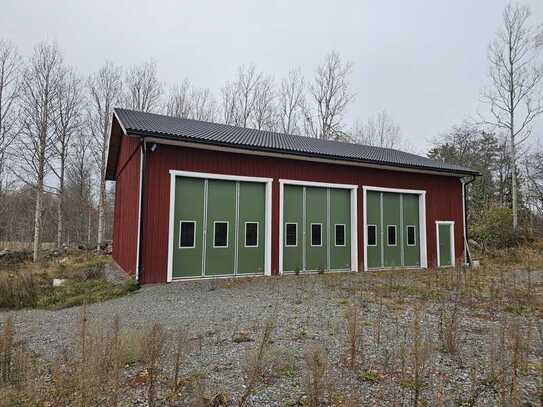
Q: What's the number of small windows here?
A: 9